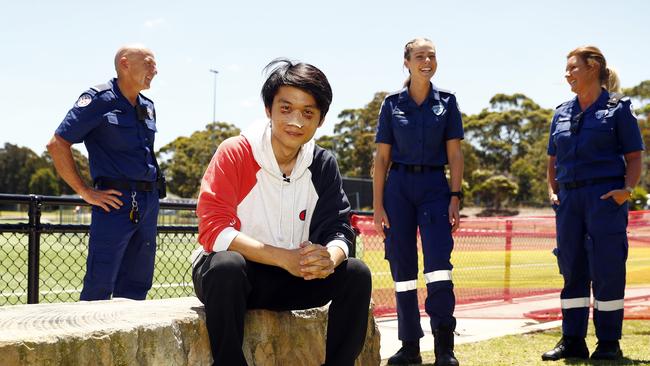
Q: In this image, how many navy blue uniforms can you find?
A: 3